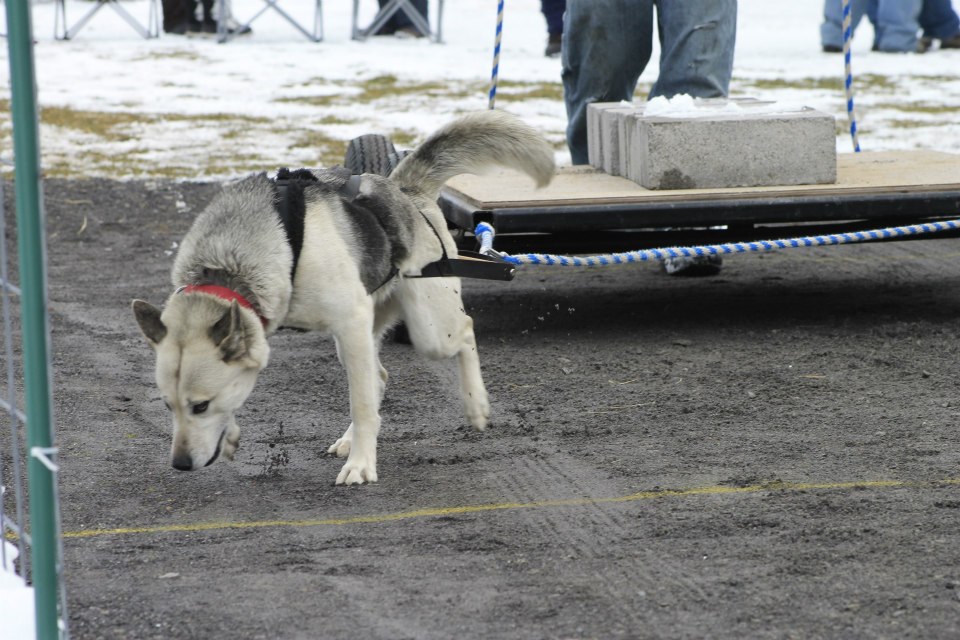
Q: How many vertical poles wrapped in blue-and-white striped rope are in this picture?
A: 2